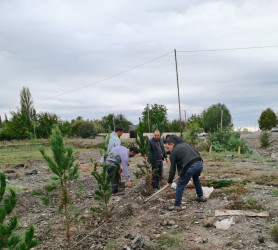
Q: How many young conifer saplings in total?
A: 4